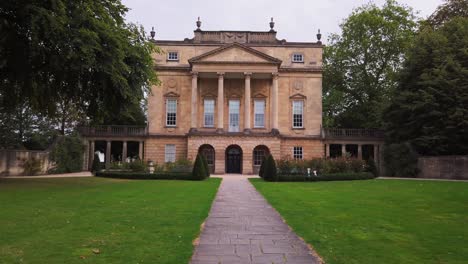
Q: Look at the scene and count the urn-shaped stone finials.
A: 4